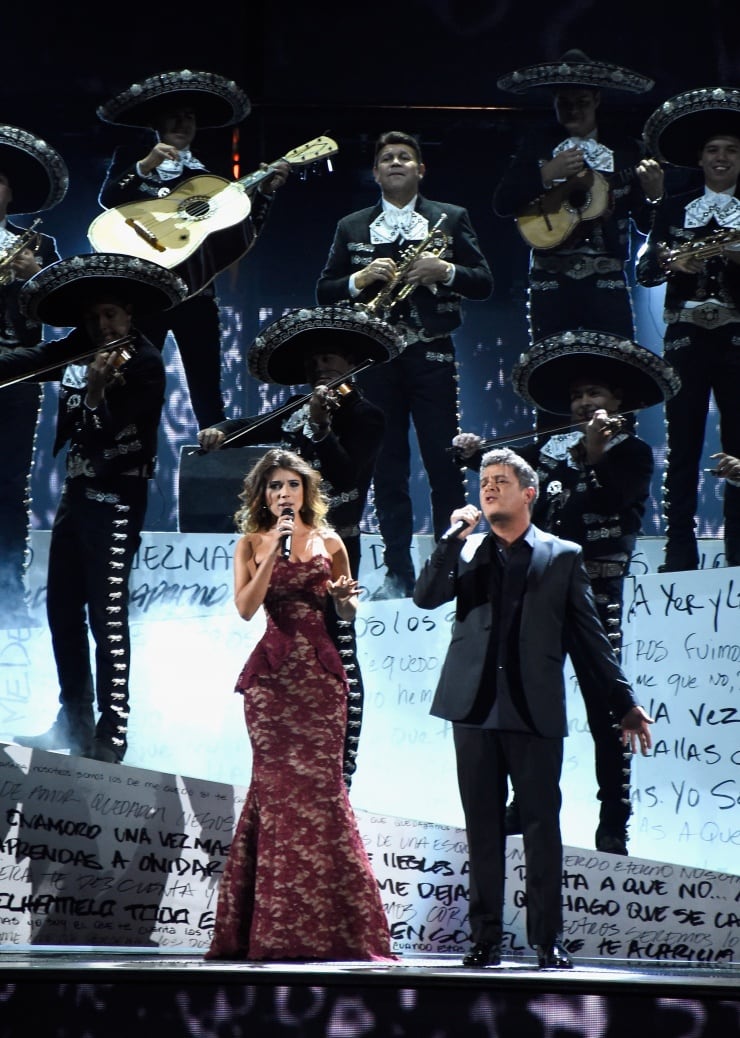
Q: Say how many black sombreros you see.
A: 7